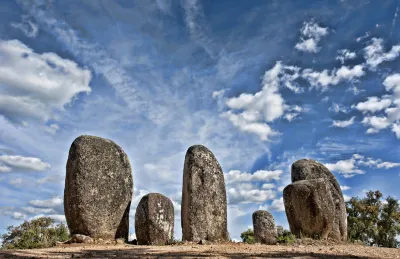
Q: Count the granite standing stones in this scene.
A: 6